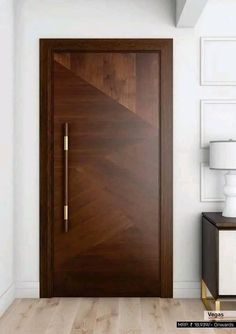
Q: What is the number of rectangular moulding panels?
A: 3